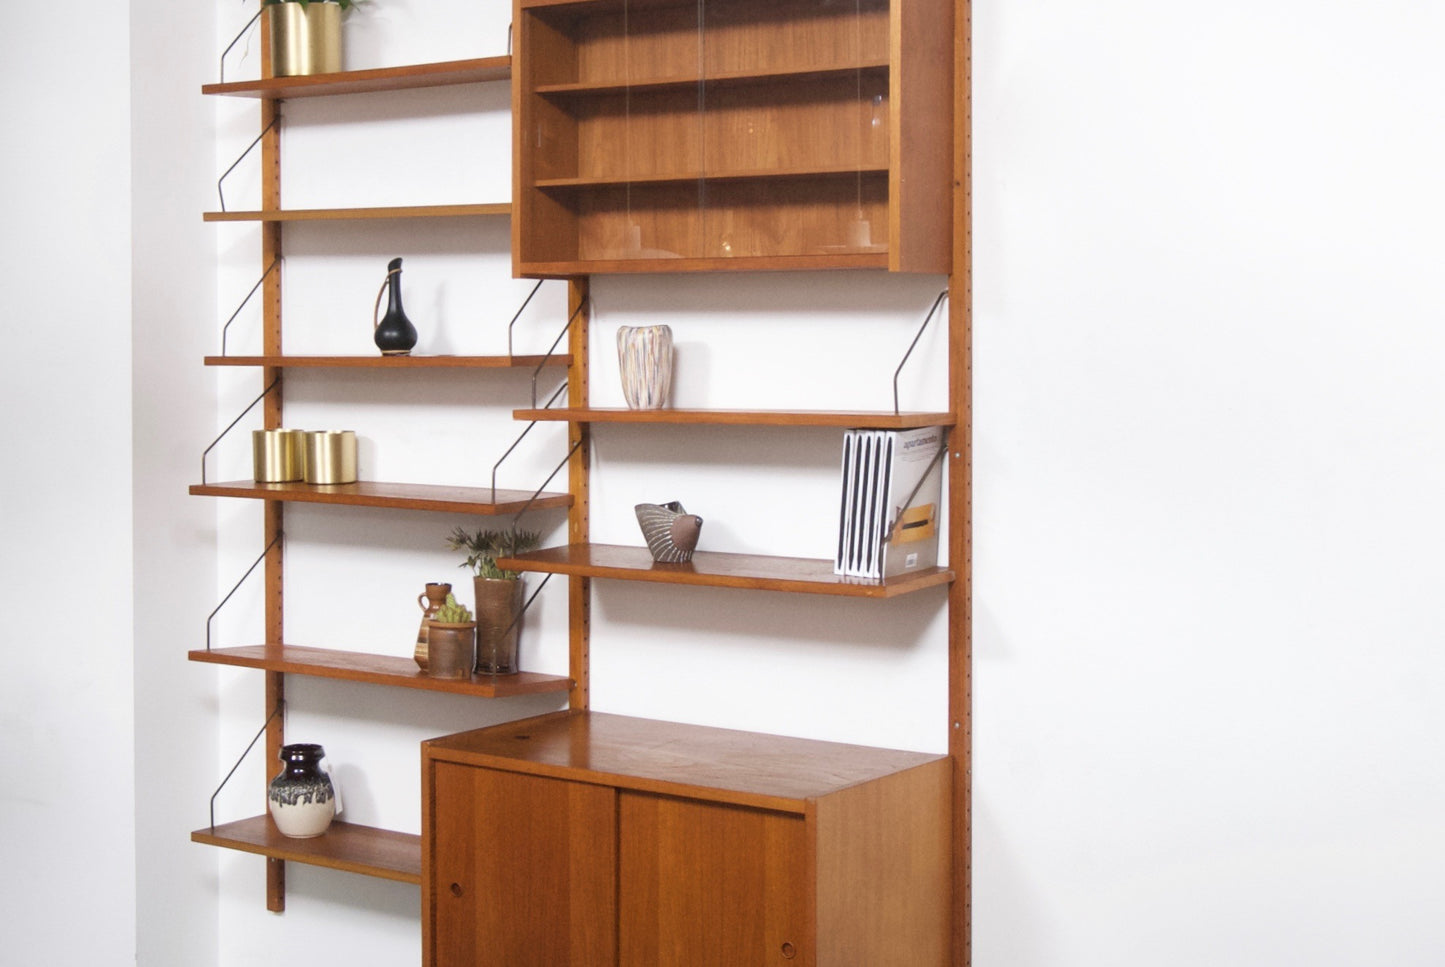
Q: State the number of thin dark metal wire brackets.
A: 14